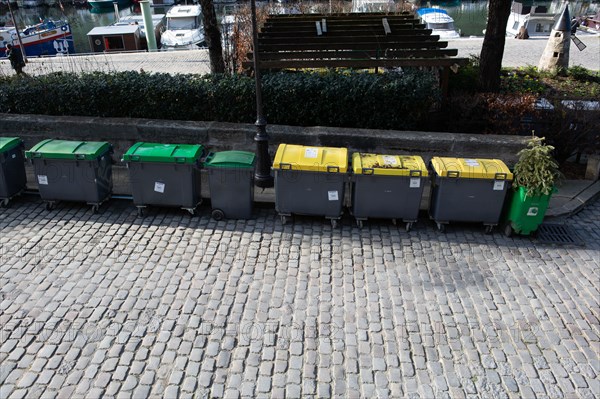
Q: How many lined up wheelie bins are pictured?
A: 8